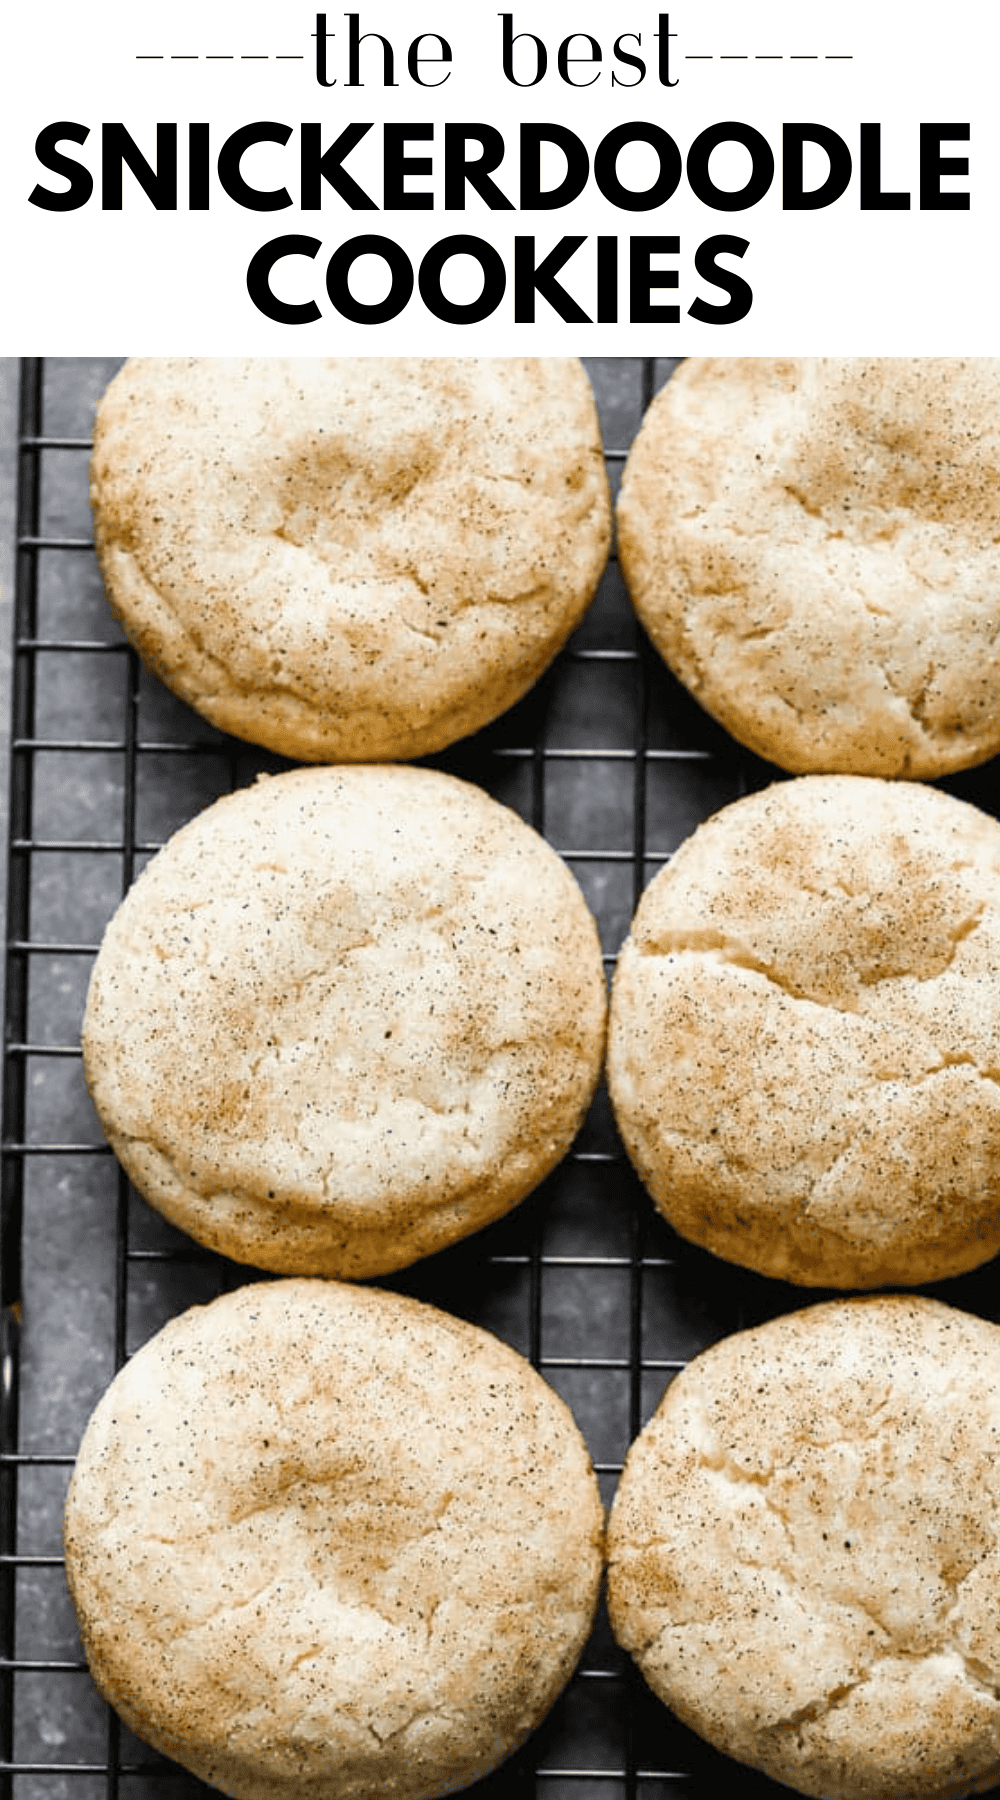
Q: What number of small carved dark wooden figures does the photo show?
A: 0